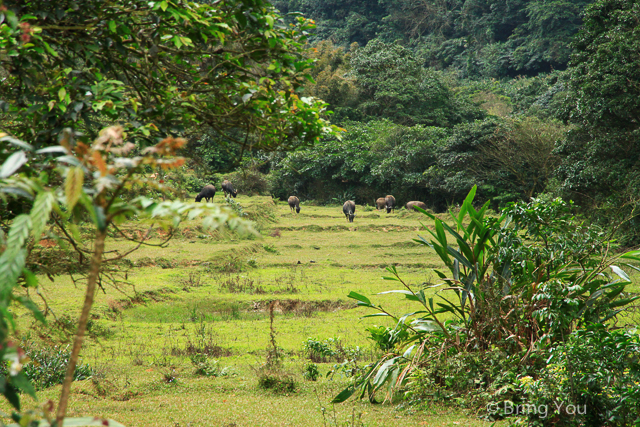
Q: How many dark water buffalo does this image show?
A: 7